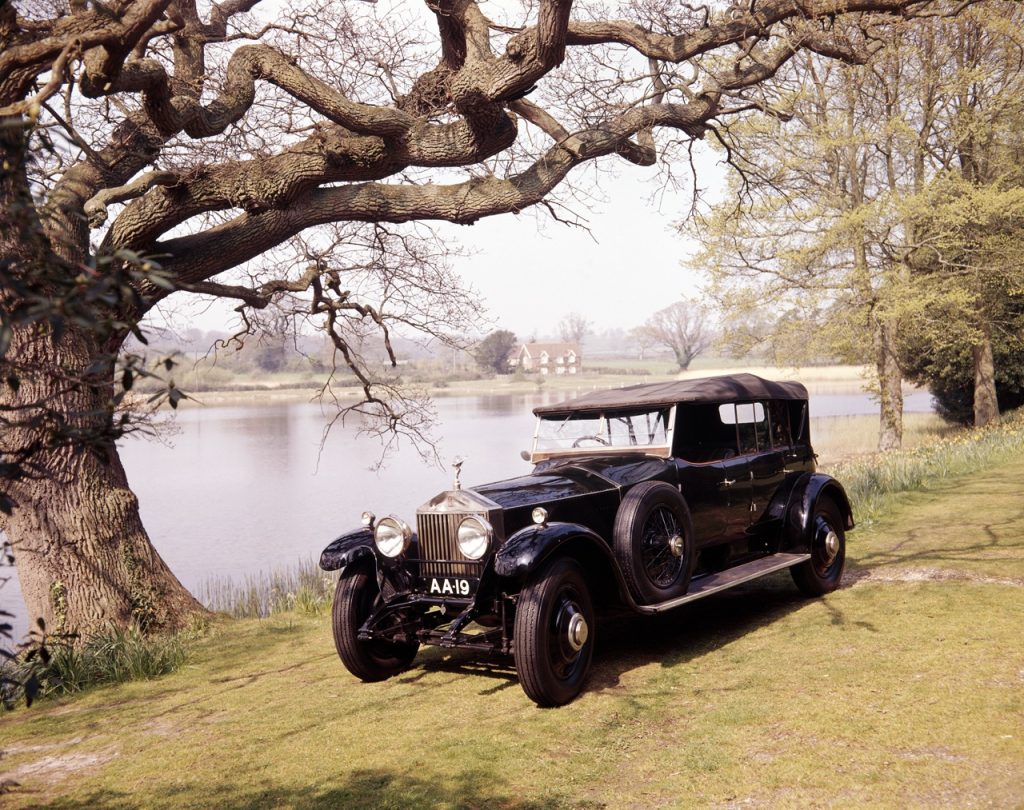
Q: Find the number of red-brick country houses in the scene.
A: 1